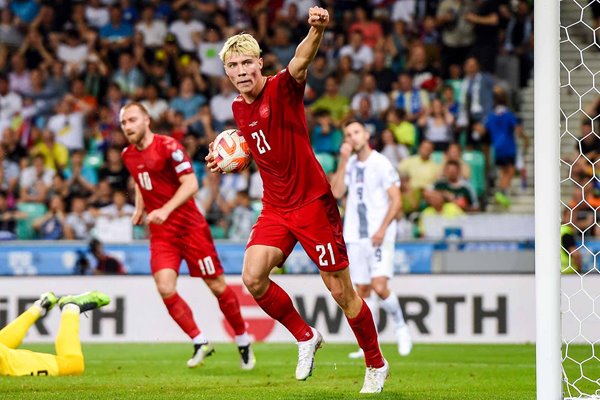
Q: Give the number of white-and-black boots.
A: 2